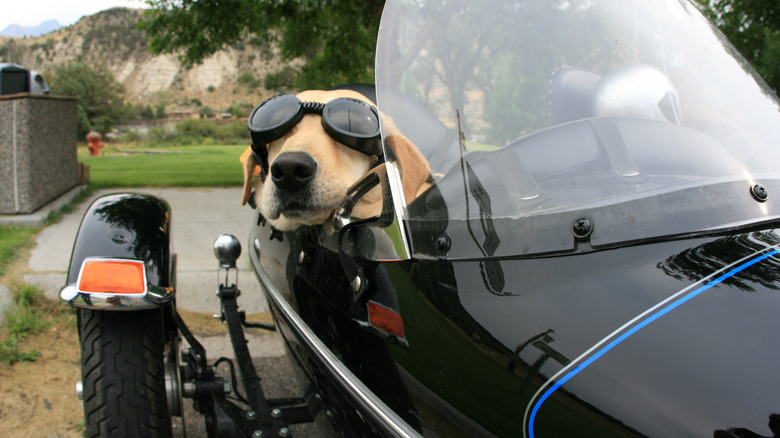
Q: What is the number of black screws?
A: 3